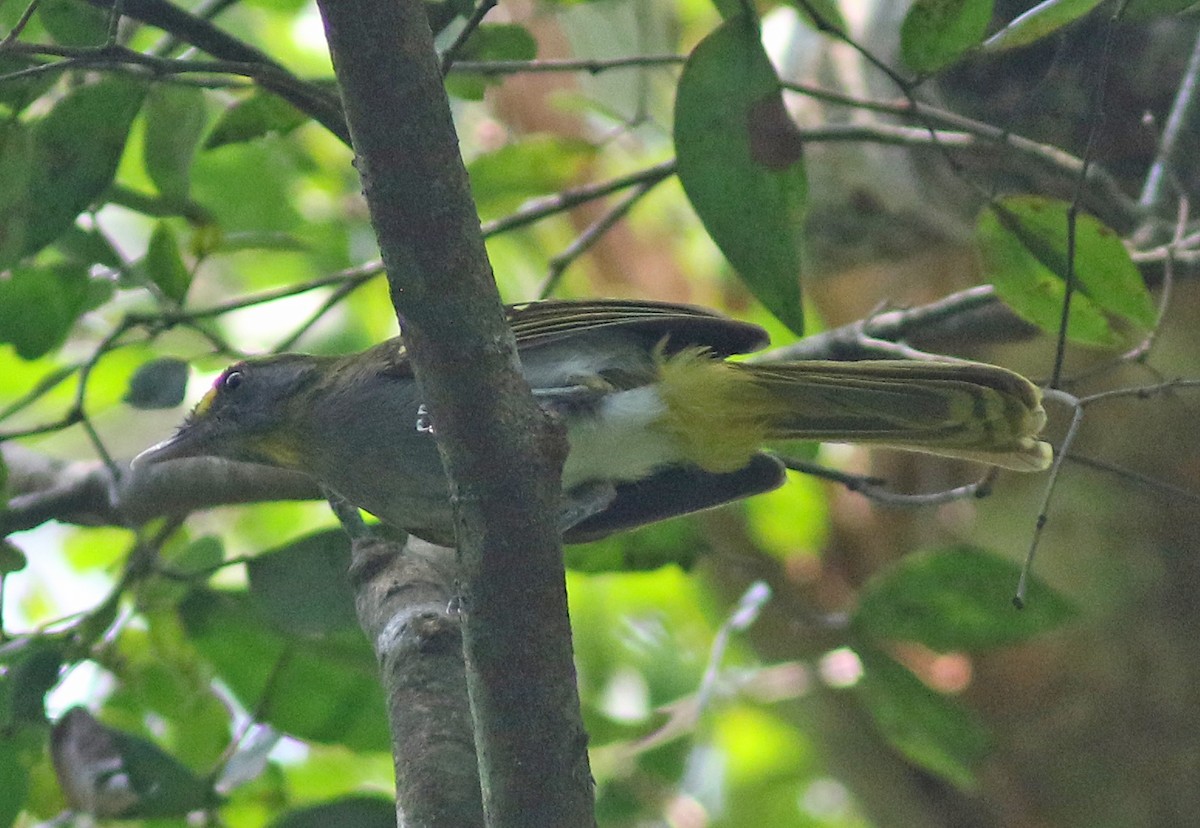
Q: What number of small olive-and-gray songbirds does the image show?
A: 1